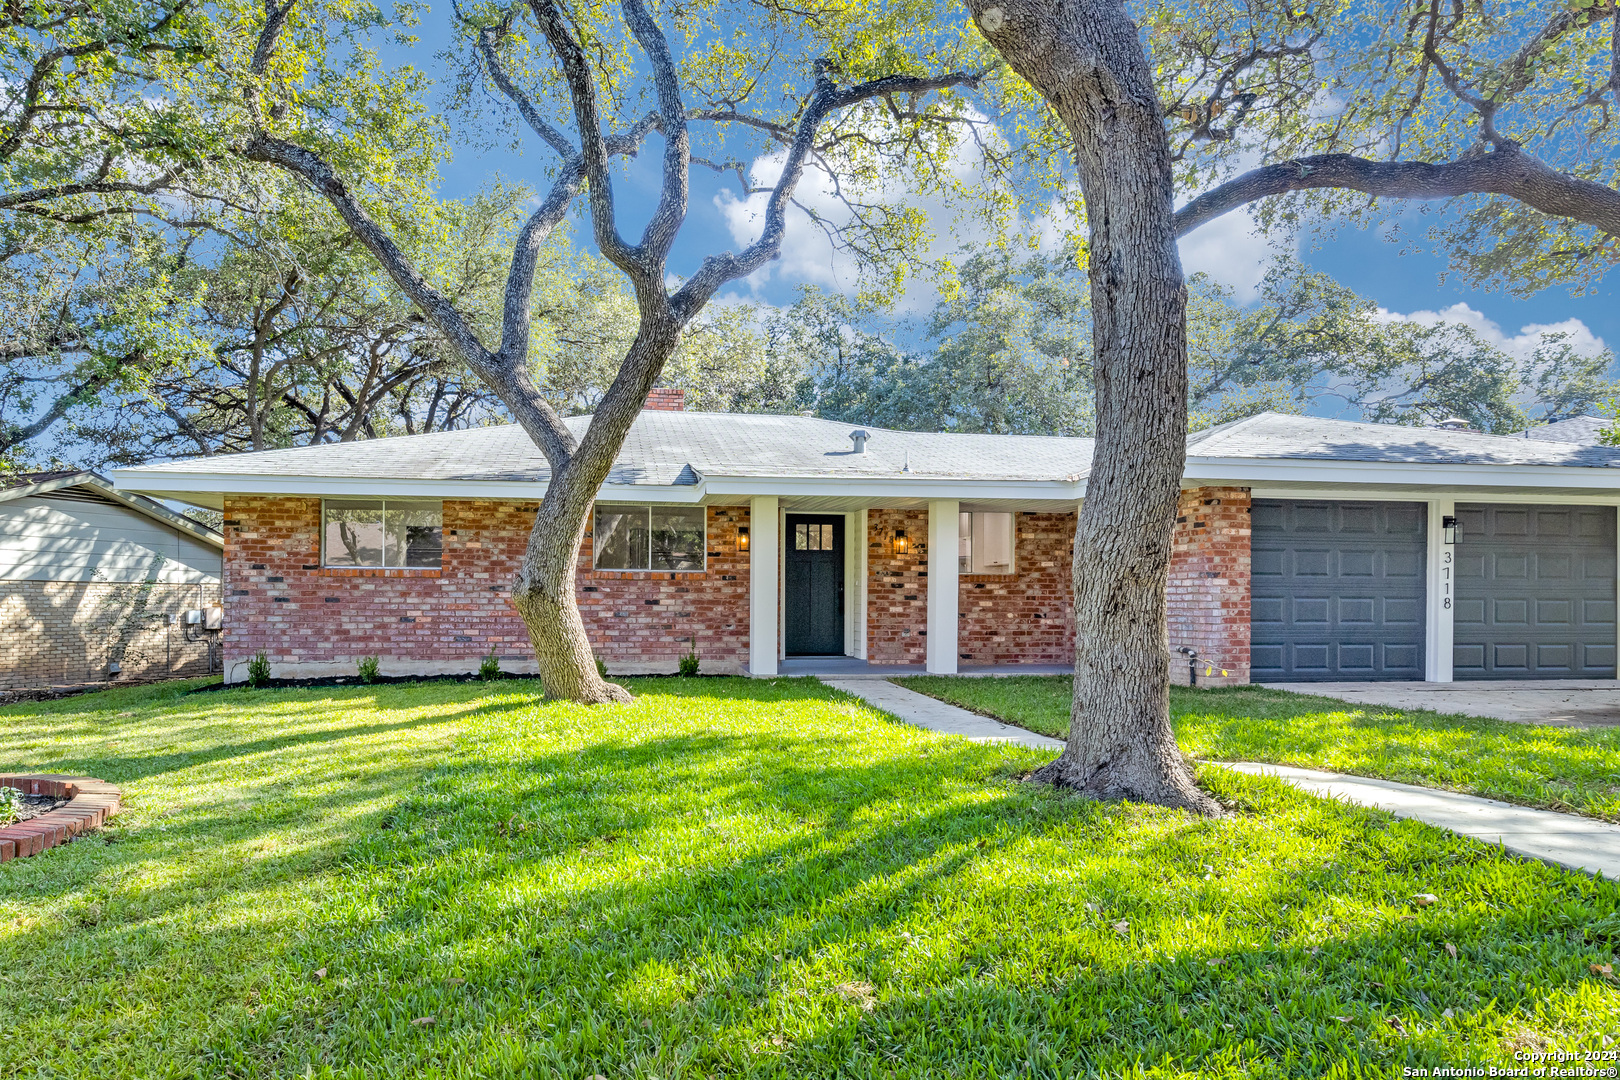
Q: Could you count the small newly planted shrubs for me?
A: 5